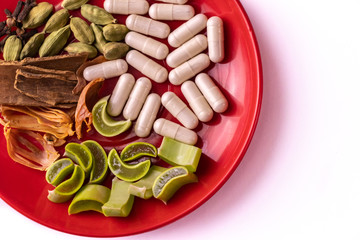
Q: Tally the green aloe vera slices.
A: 12